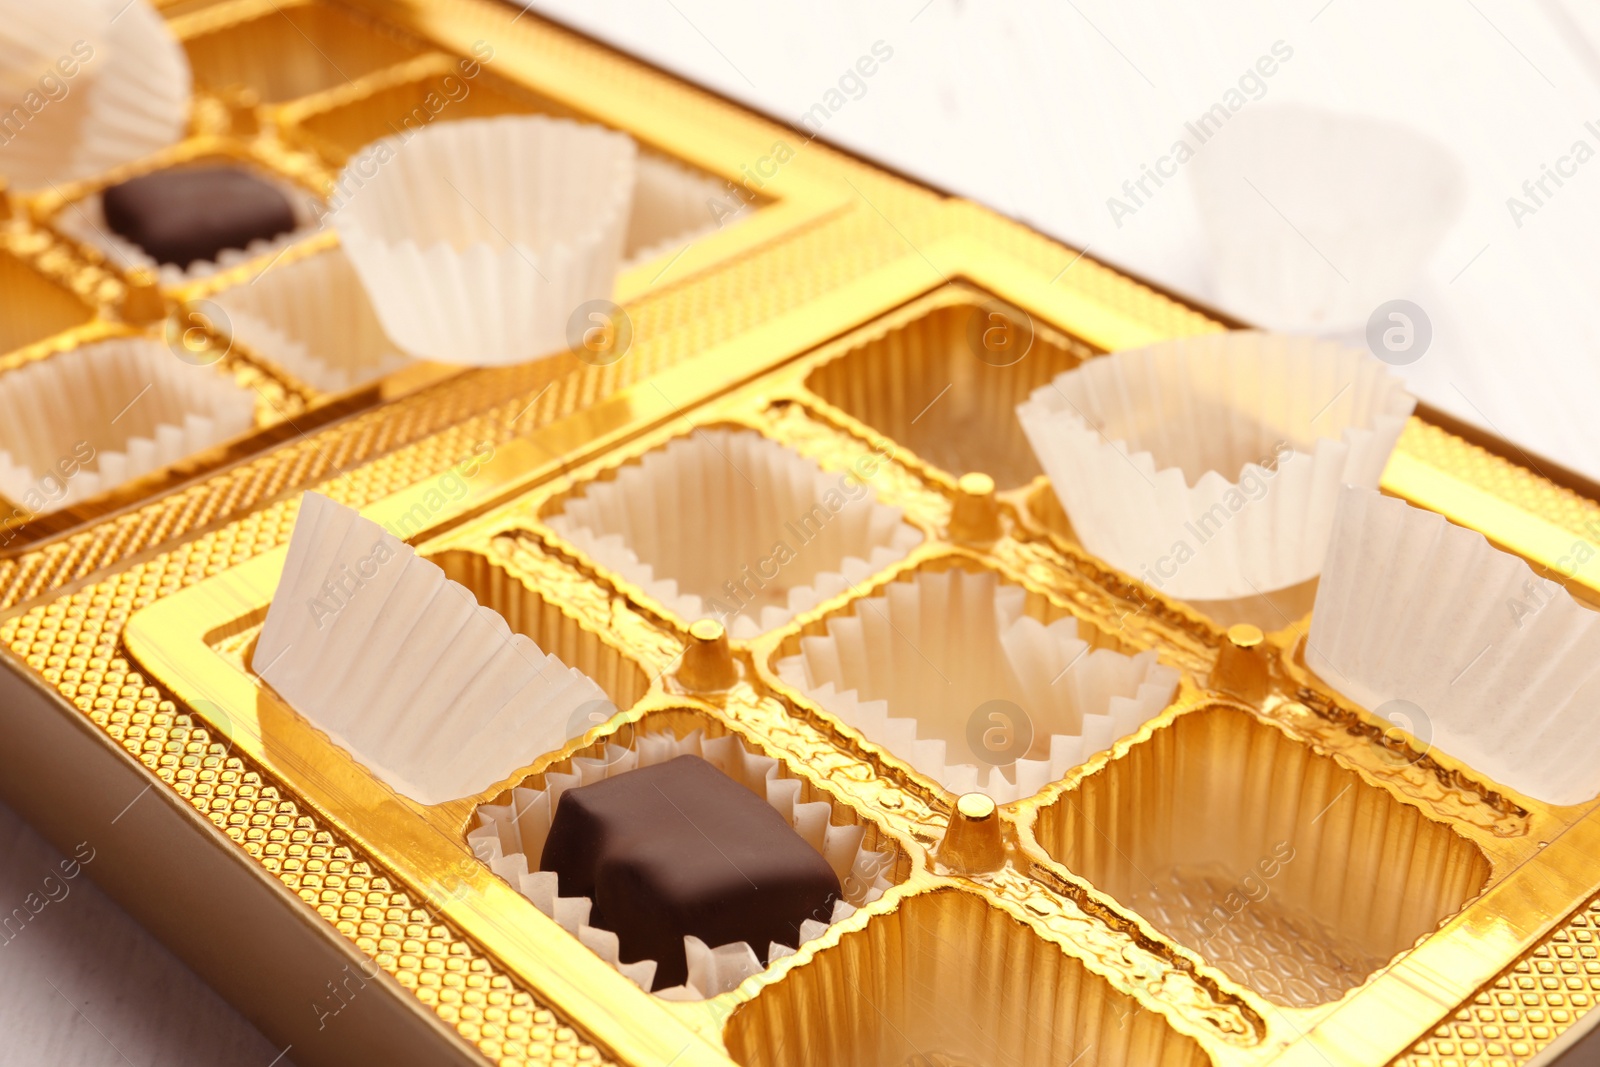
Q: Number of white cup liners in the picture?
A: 13